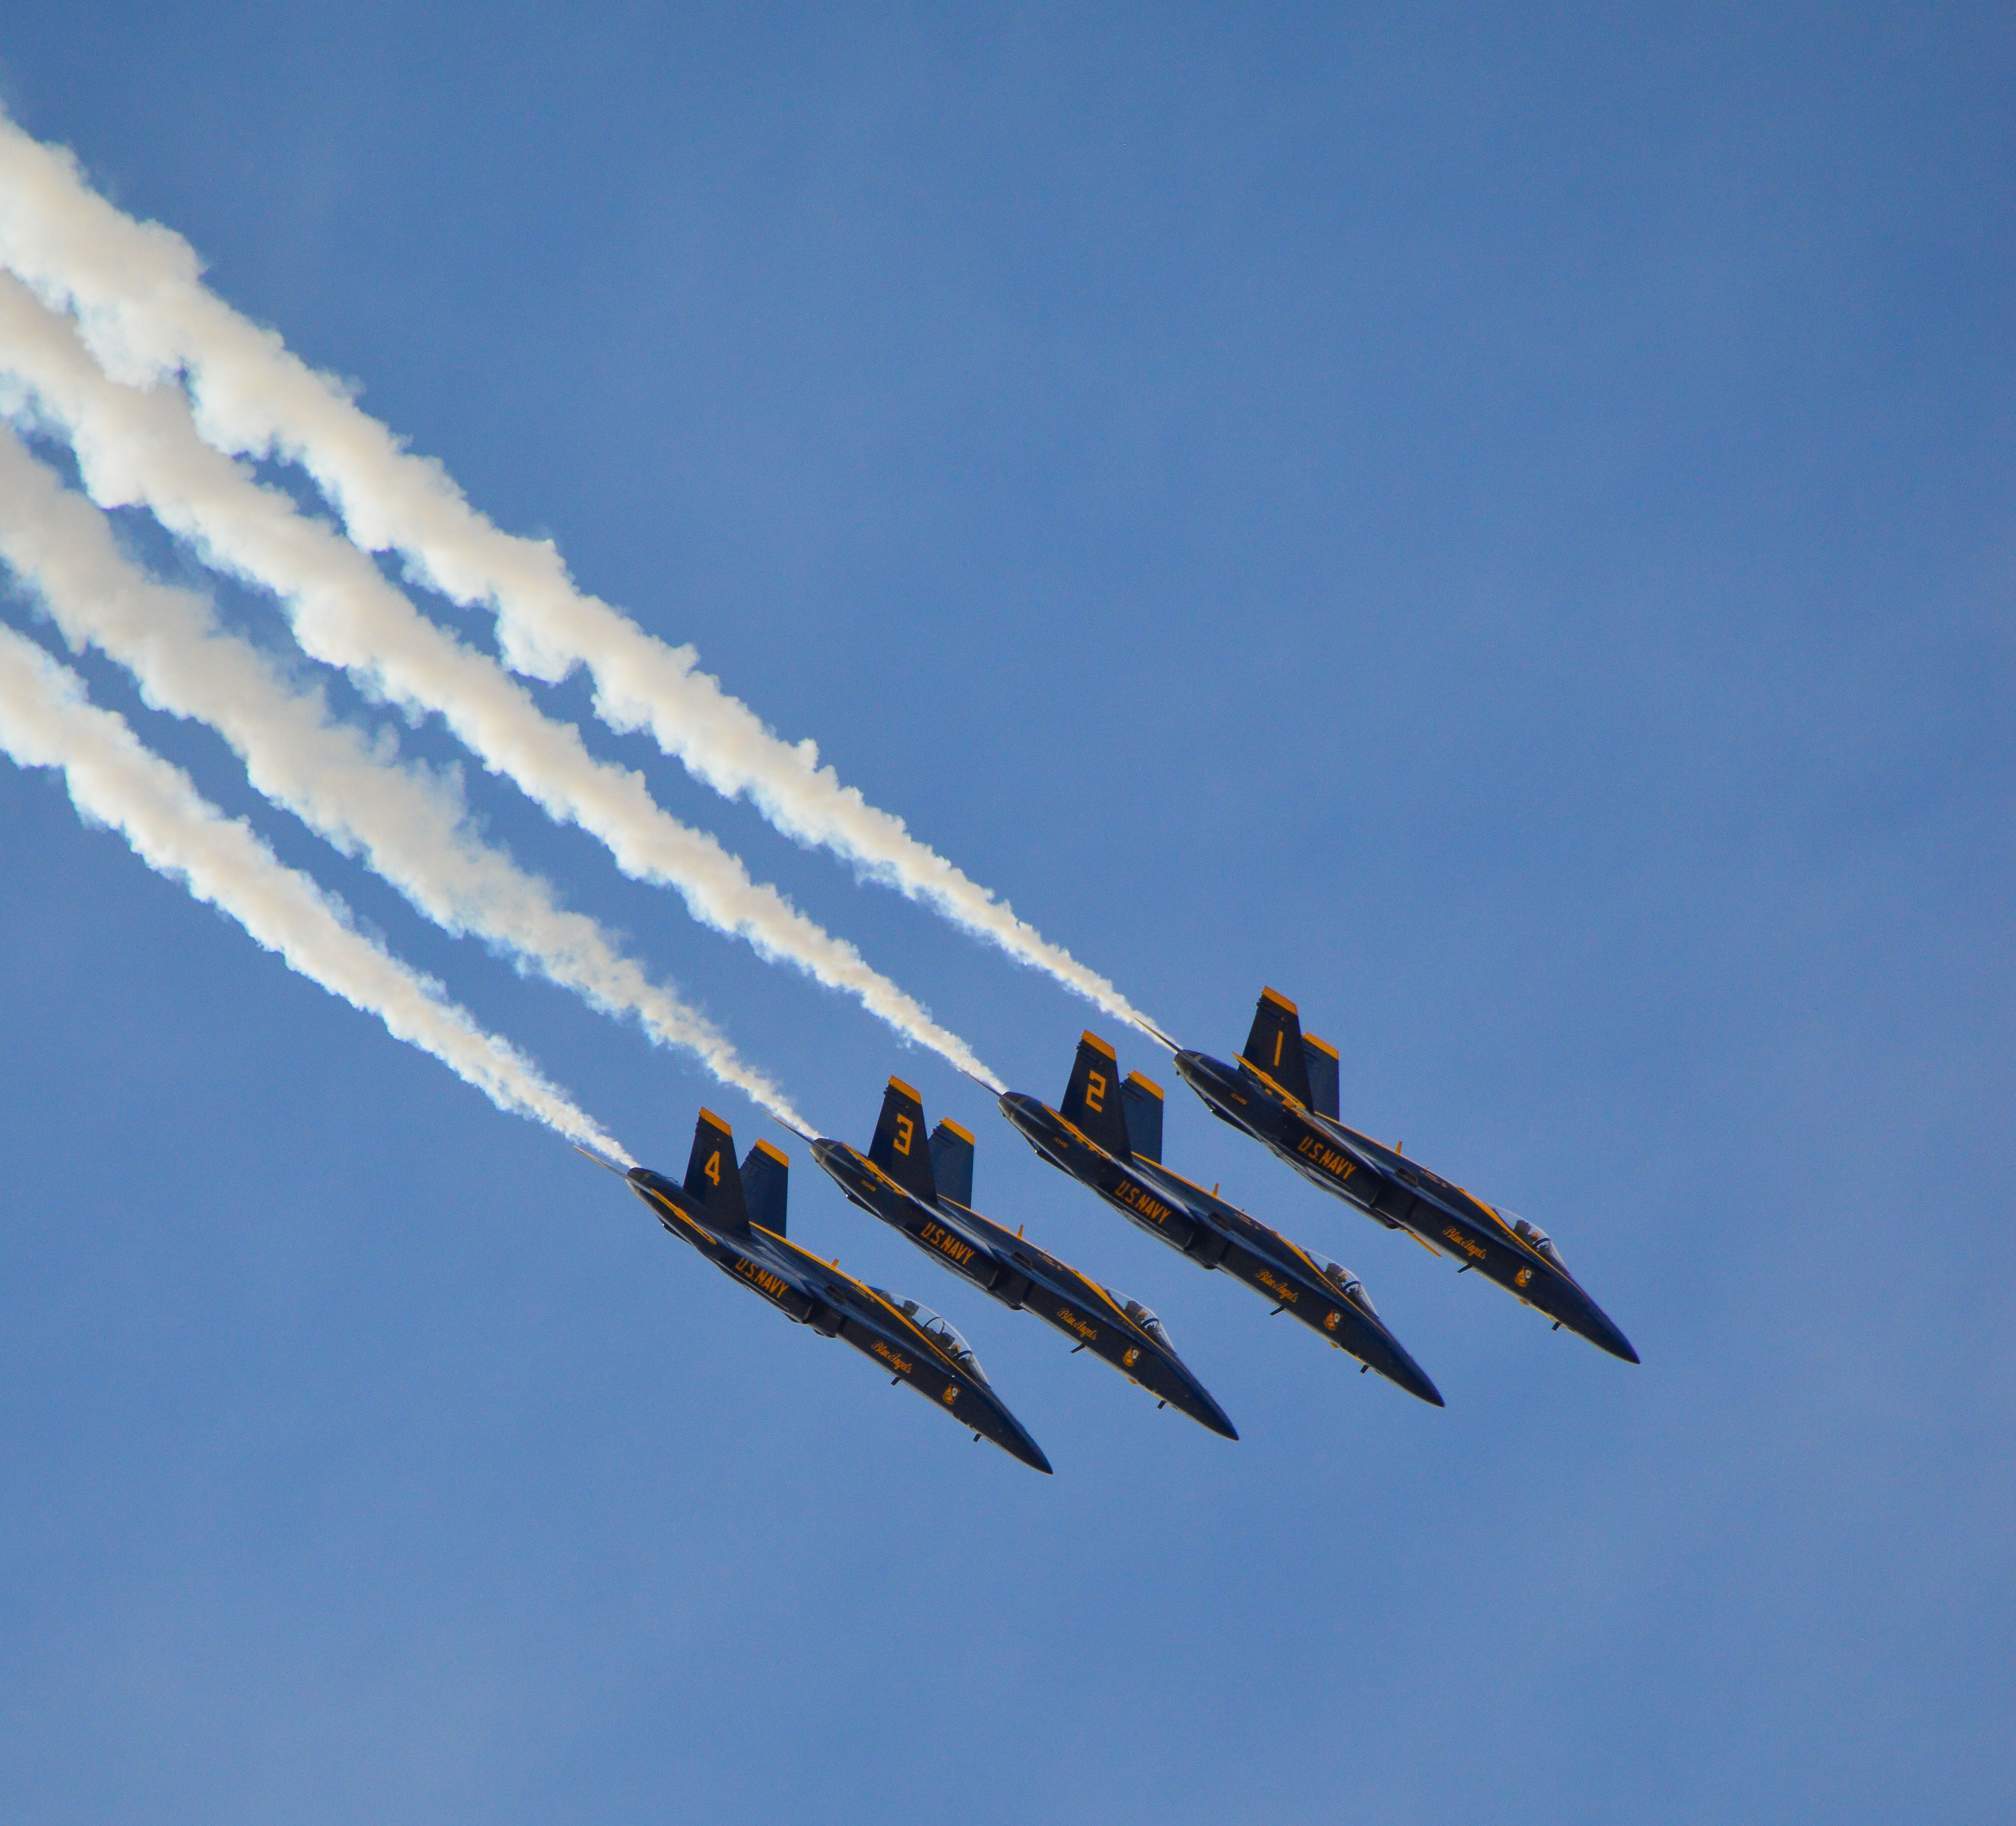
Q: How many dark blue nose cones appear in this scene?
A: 4